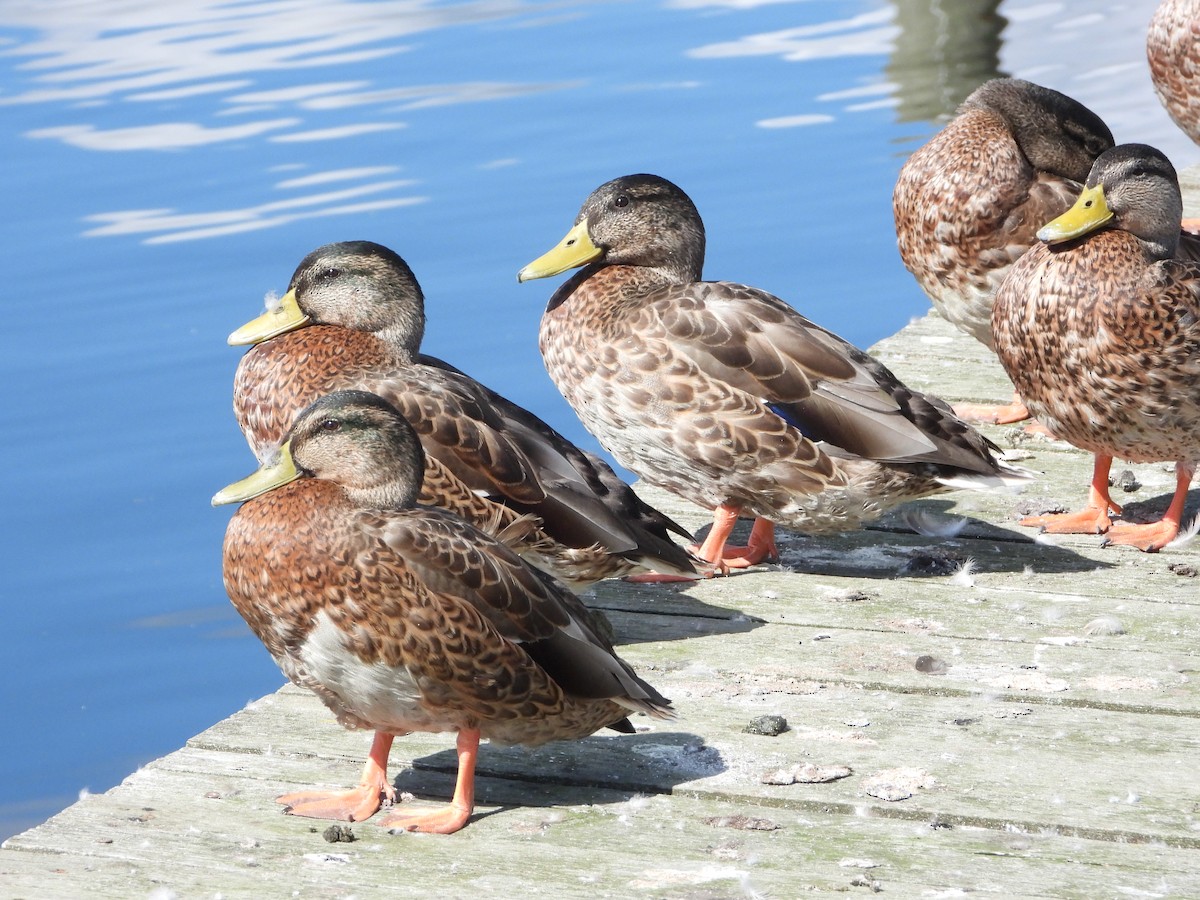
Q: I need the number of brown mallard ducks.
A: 6